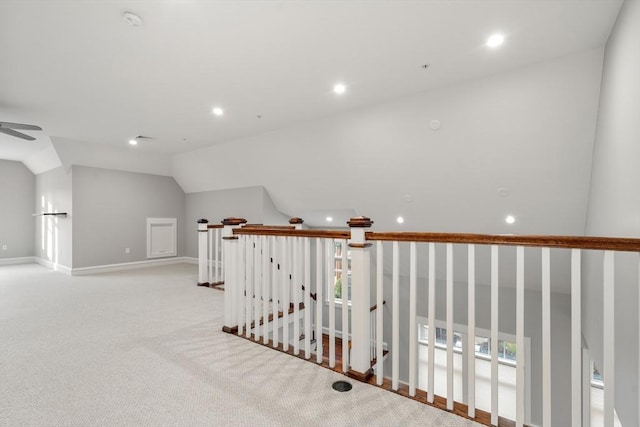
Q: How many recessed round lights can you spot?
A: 7